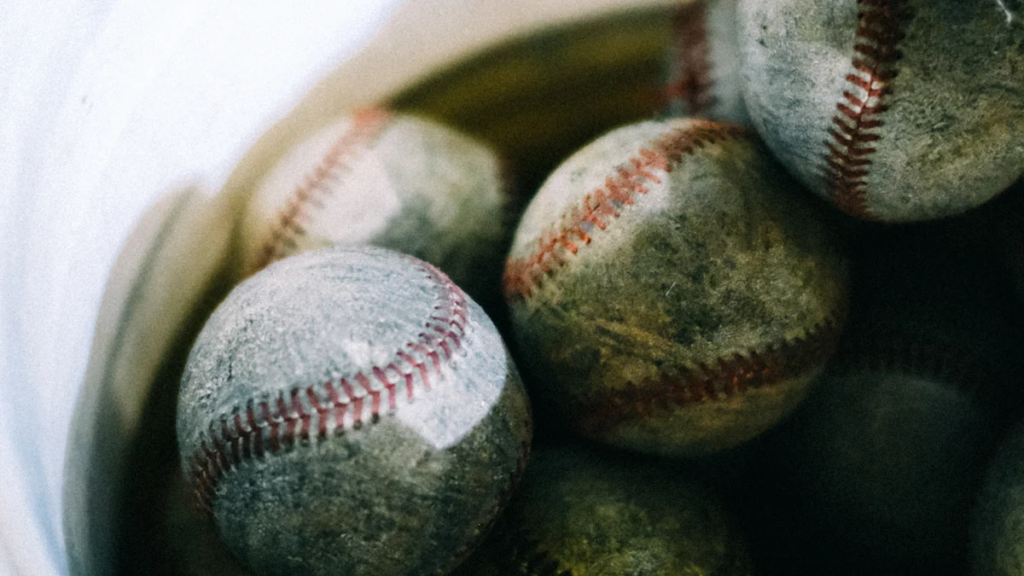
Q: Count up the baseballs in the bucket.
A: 8